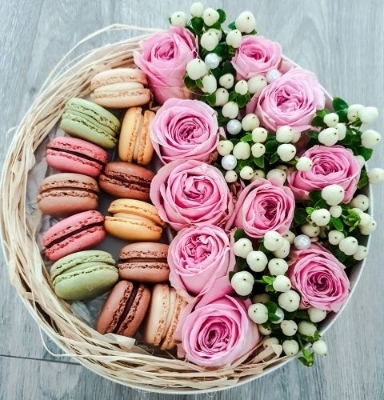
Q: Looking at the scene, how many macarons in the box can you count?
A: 12